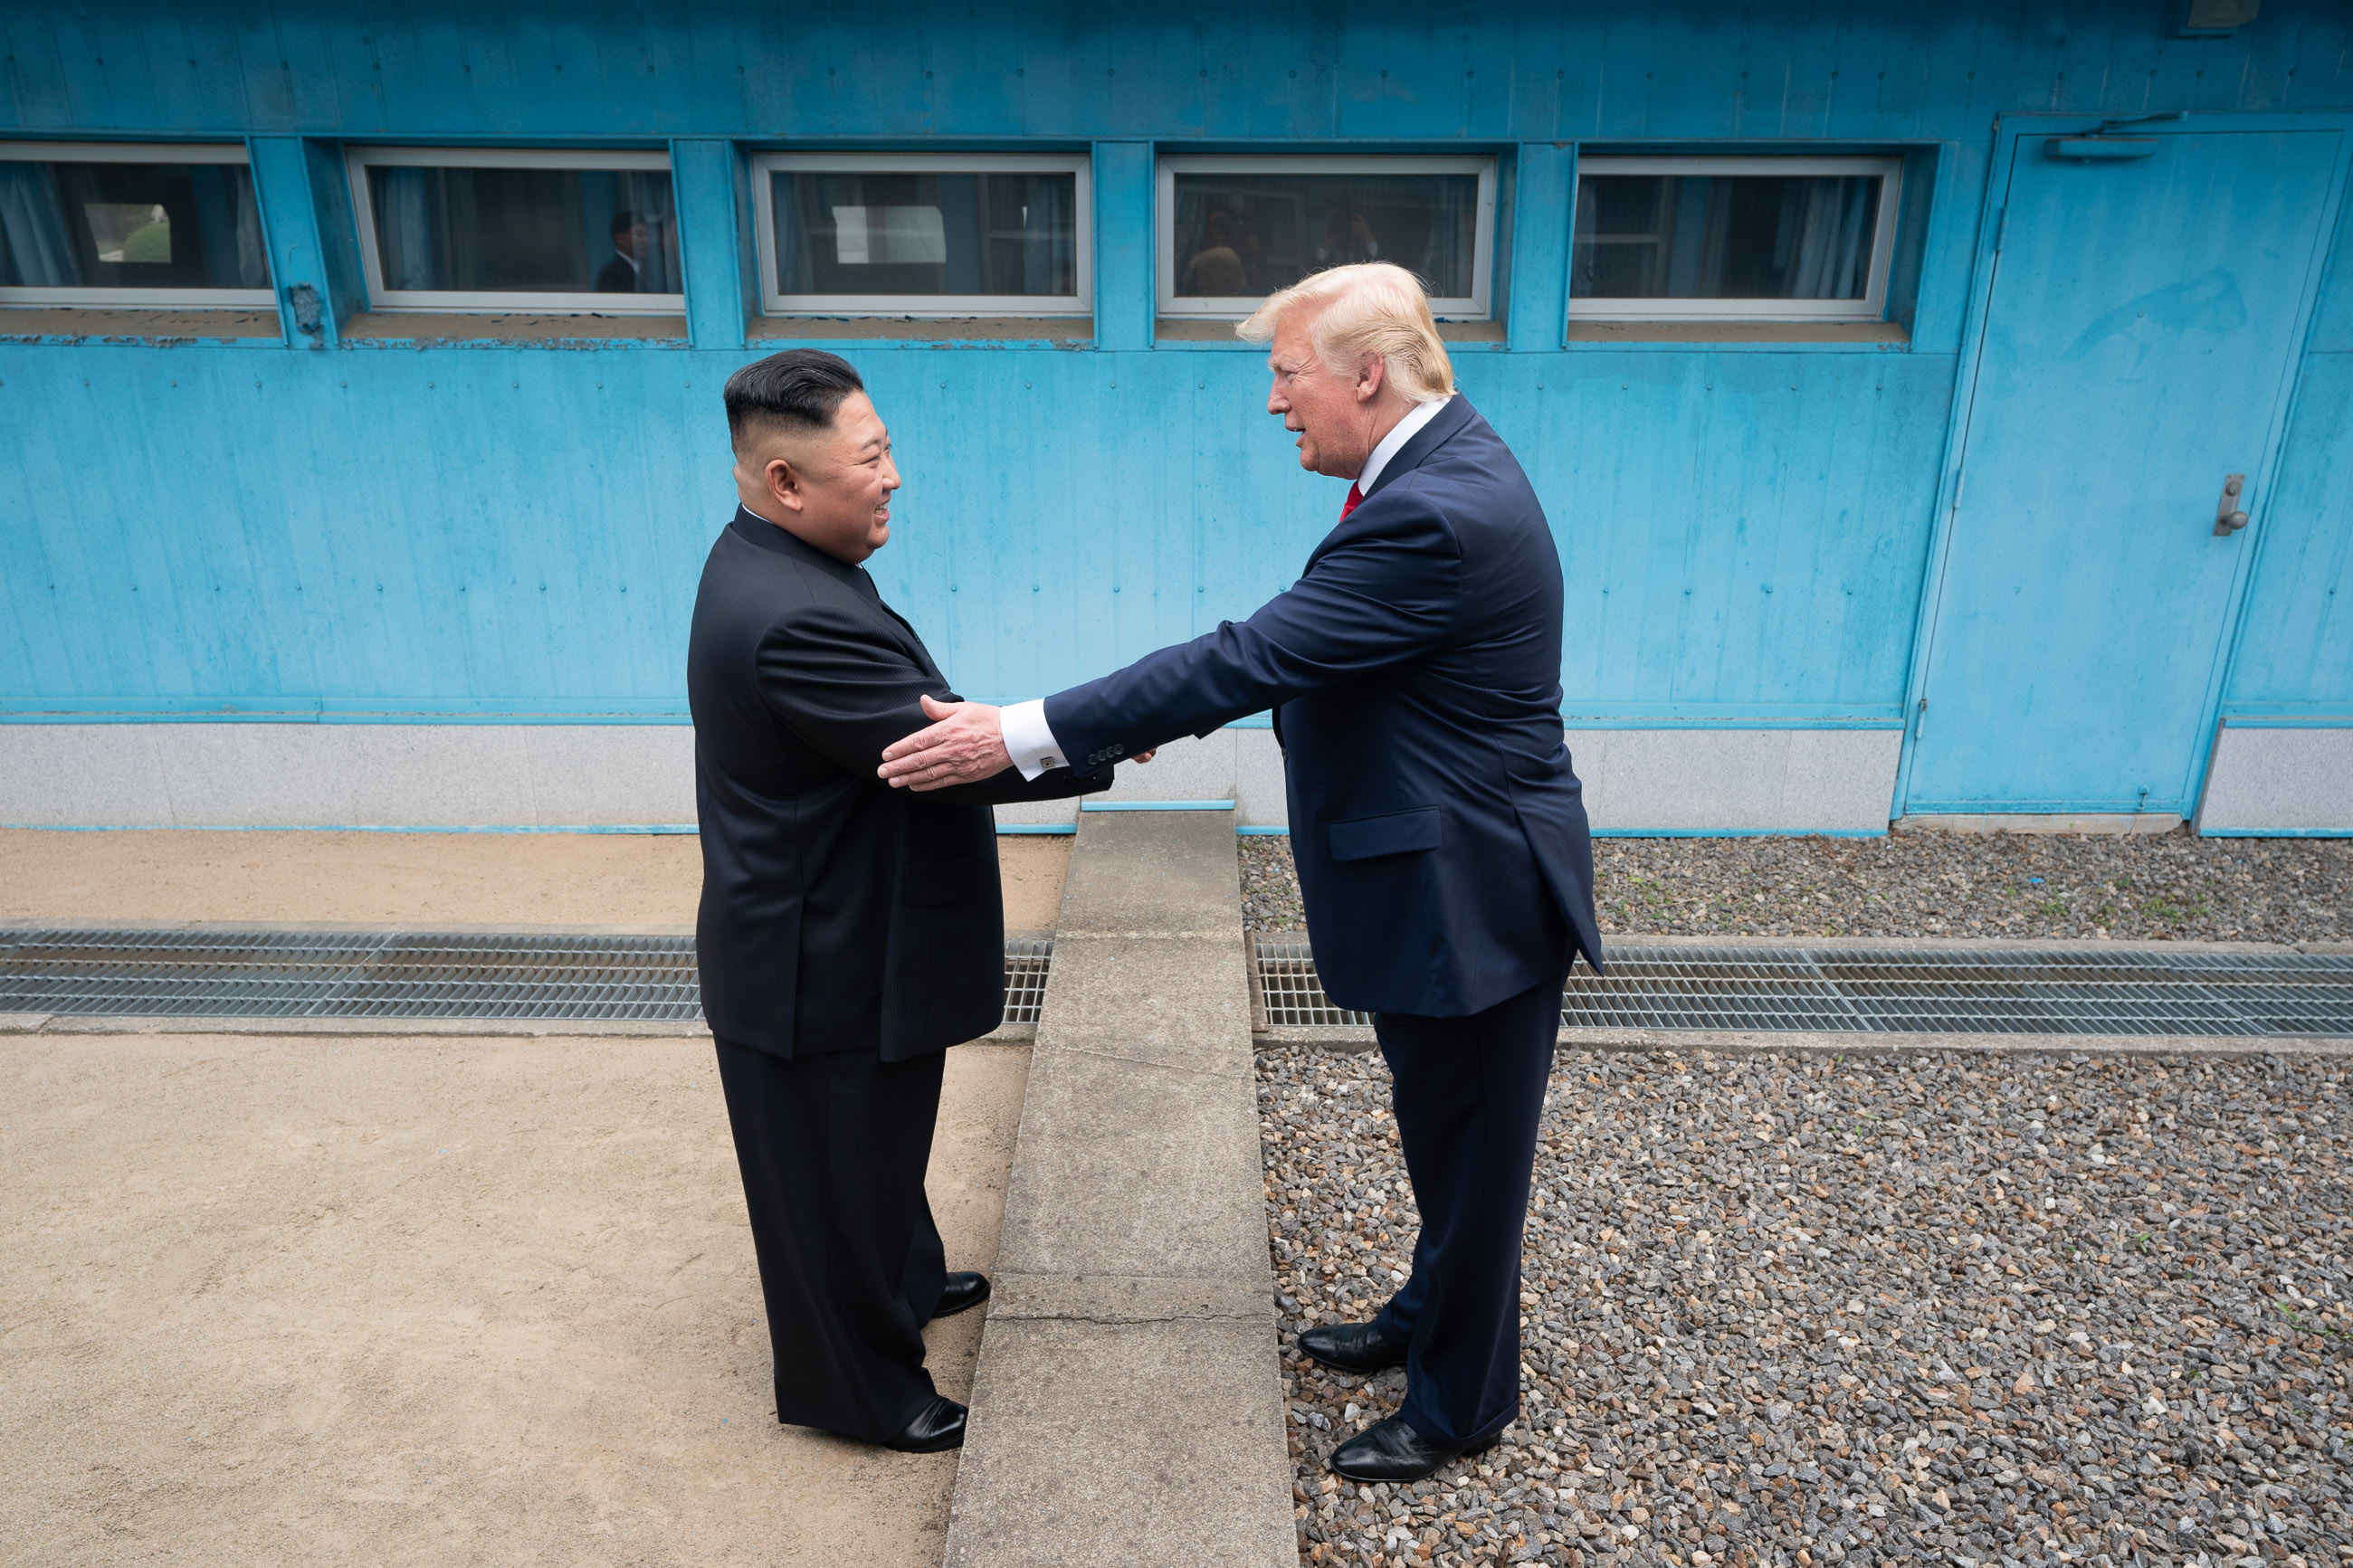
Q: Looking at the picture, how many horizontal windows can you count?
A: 5